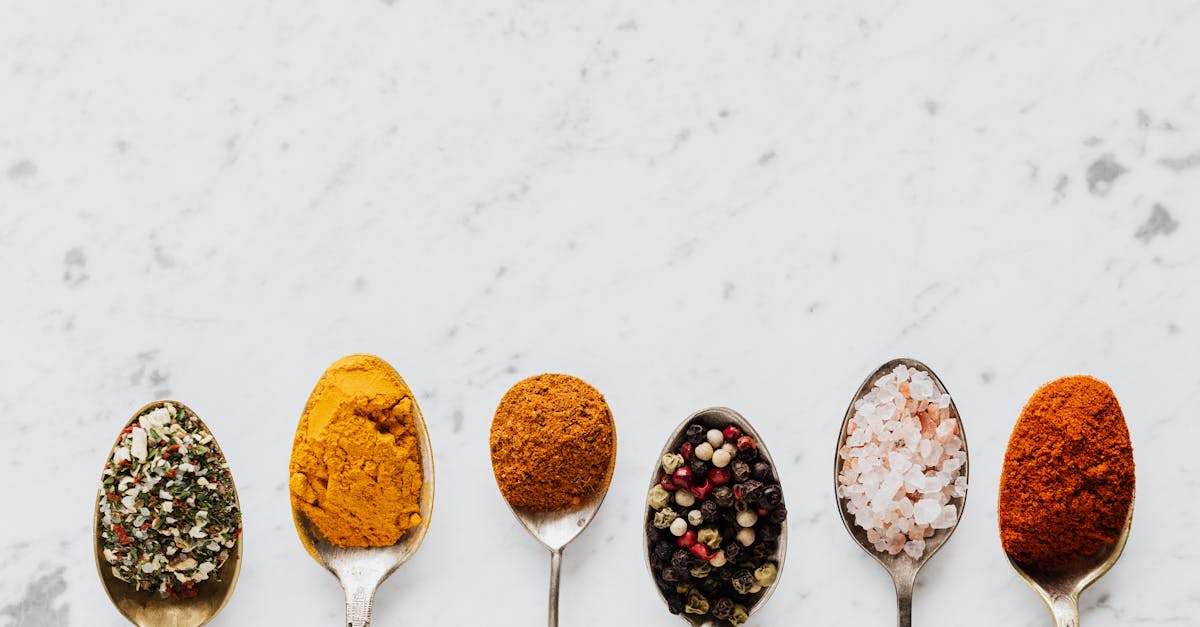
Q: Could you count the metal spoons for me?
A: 6